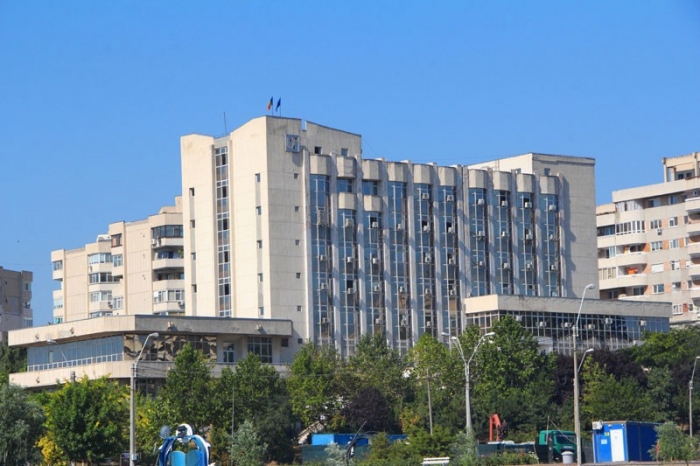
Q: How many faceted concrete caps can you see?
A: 12